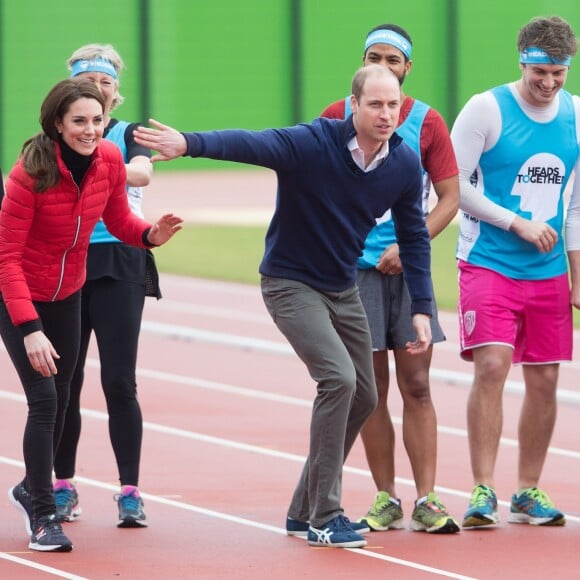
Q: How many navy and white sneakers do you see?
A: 2